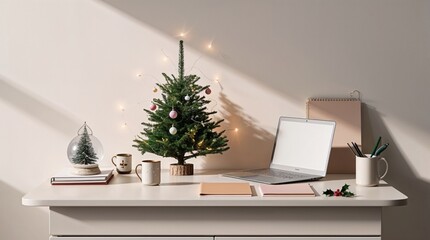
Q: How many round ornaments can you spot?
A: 6